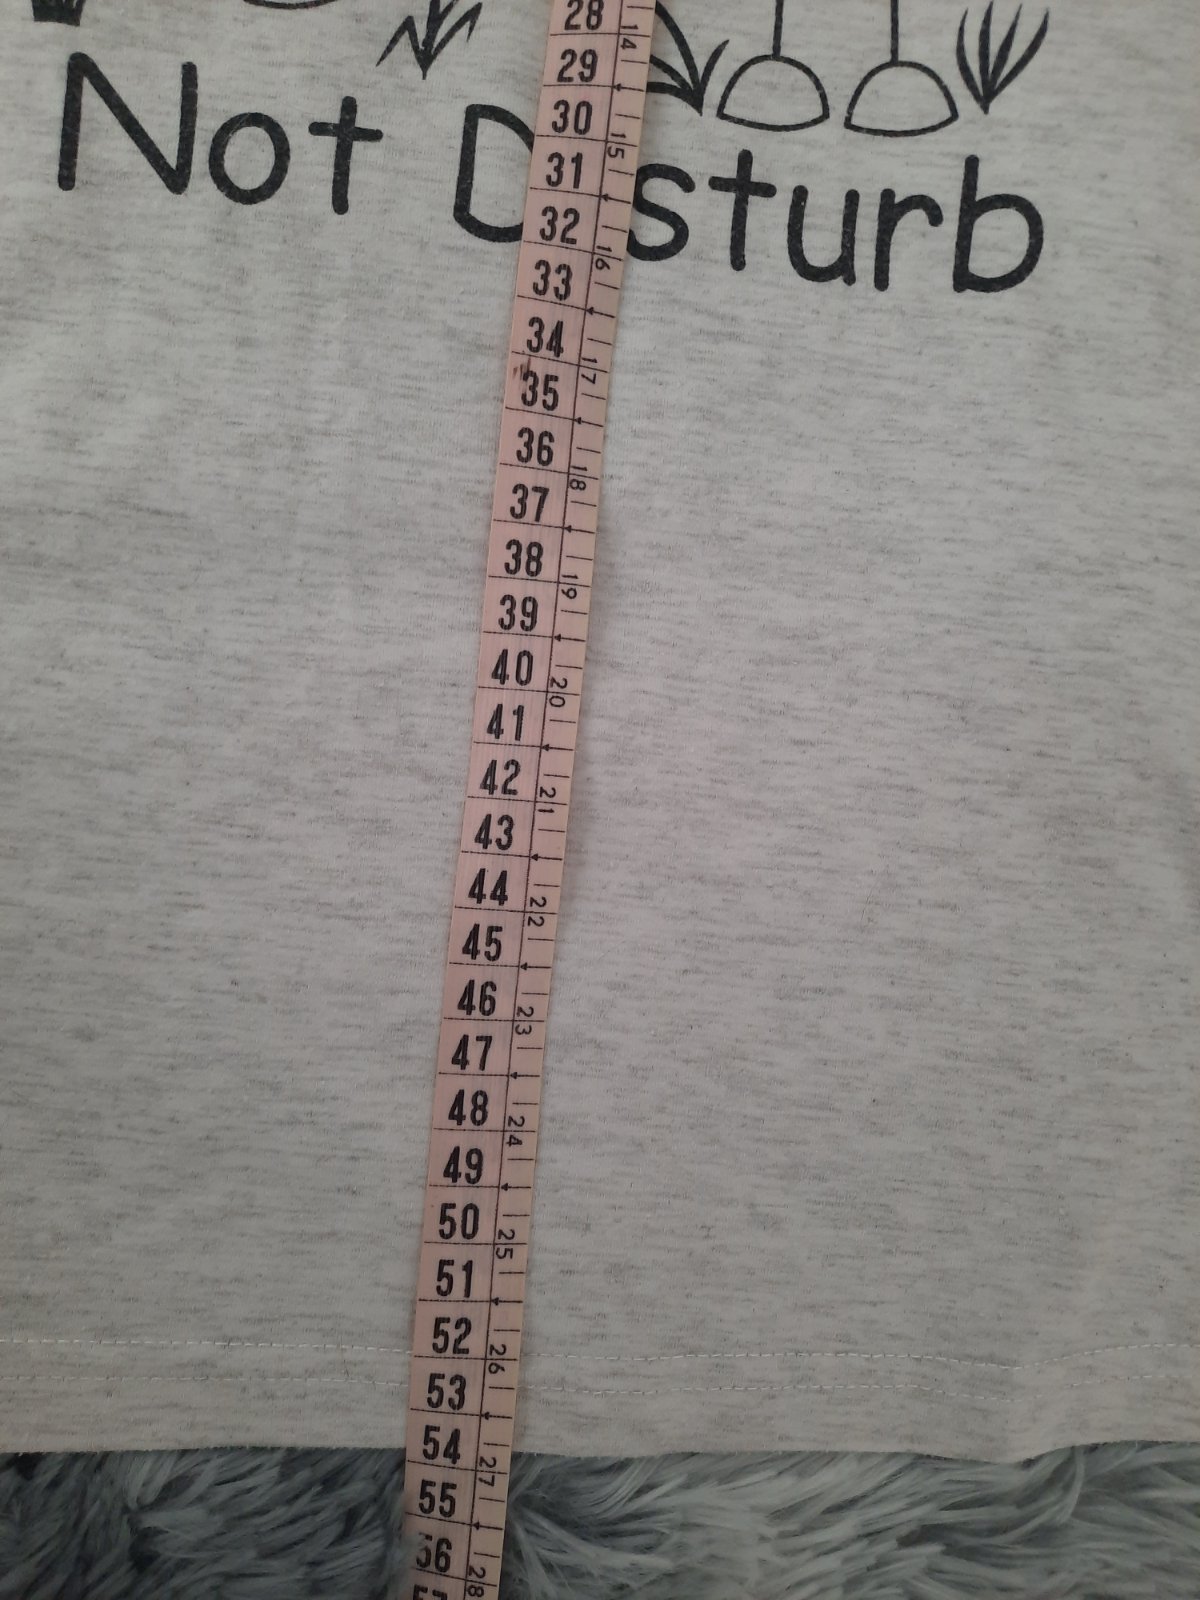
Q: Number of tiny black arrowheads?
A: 14